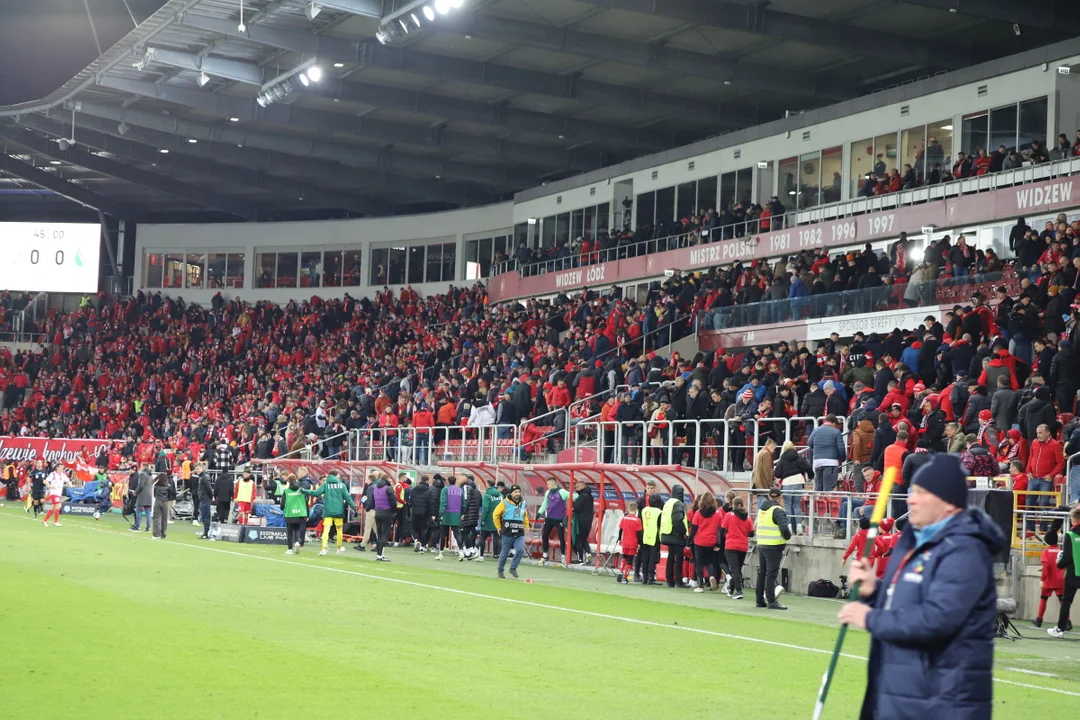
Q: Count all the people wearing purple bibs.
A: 3